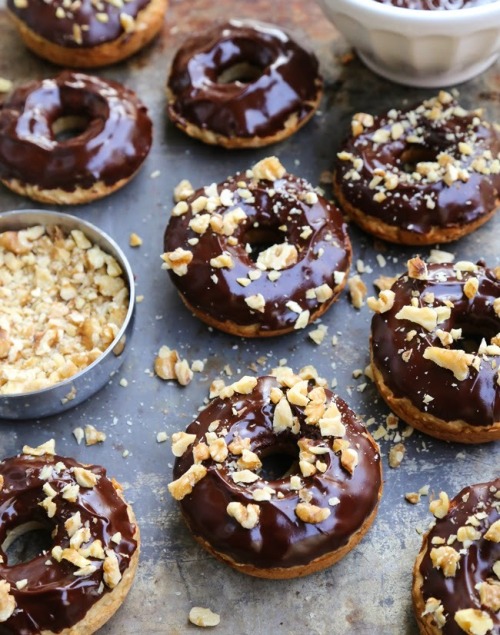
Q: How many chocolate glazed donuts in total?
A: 9